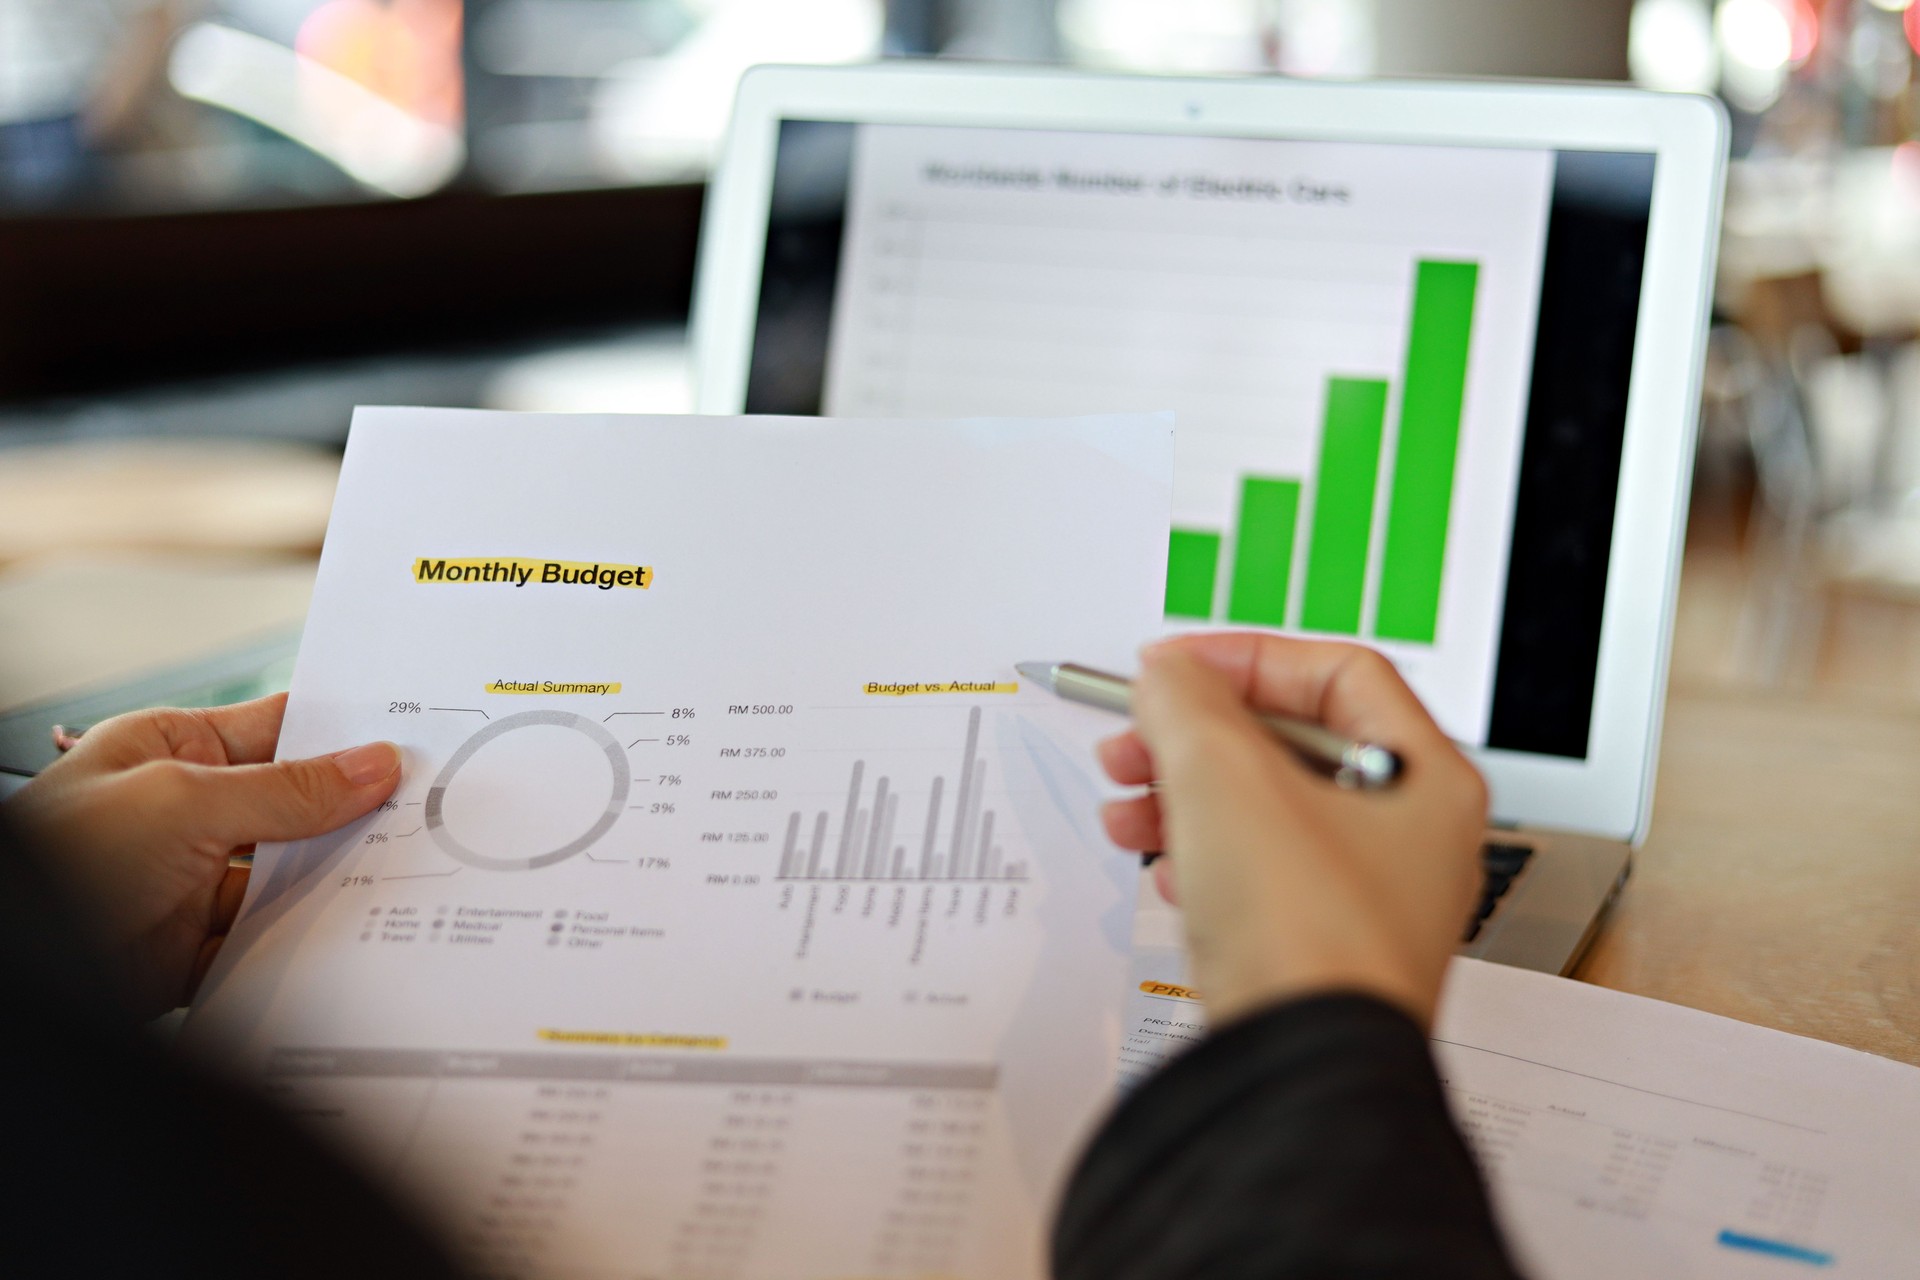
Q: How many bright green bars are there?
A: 4